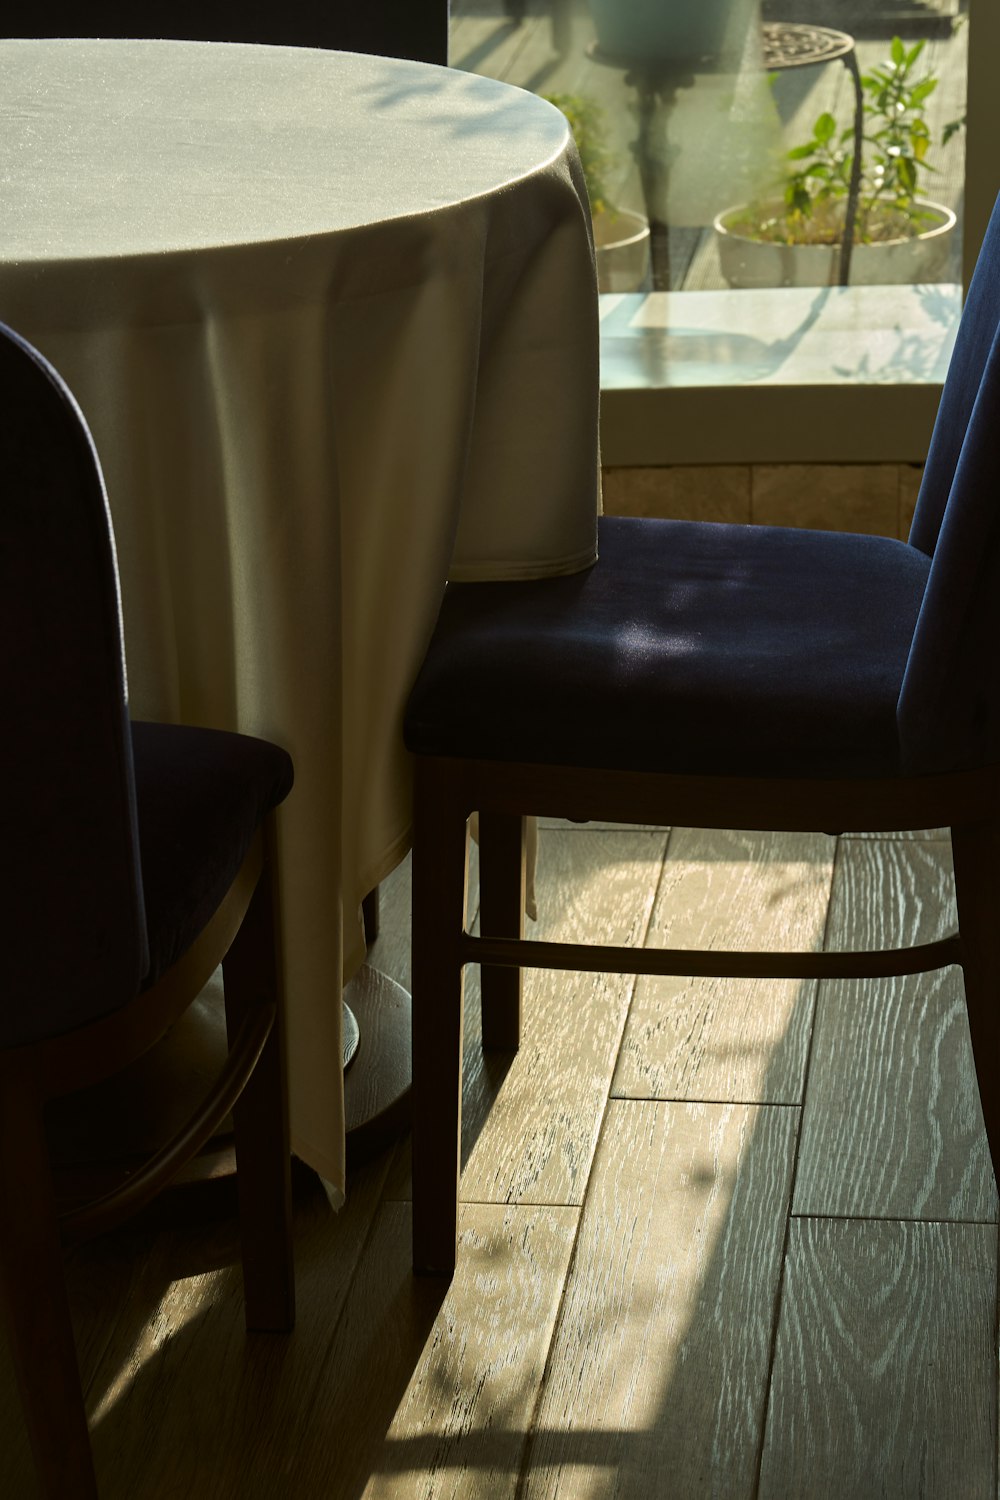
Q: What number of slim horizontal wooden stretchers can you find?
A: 2